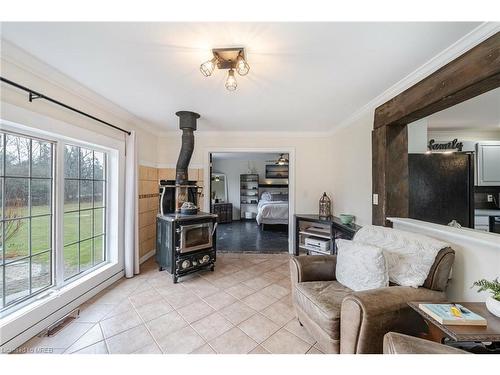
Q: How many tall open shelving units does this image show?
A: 1